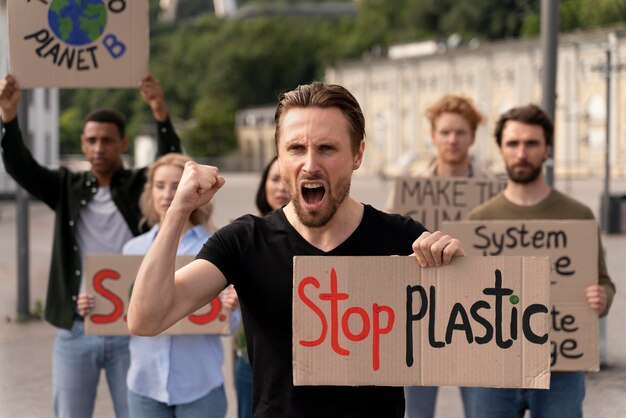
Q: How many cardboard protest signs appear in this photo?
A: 5